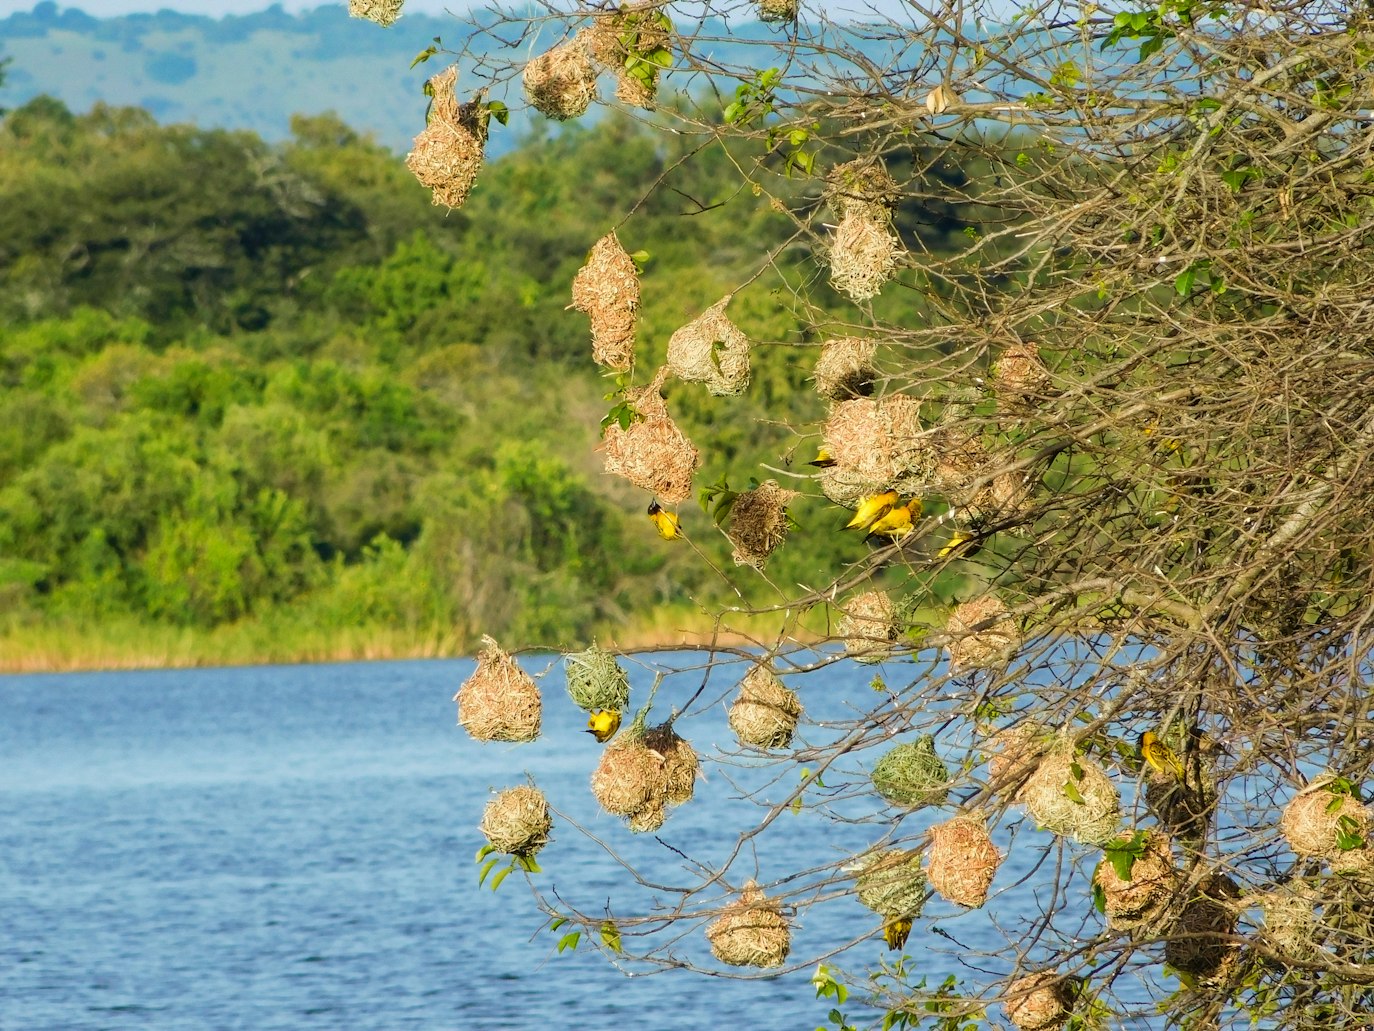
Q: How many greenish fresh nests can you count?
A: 3